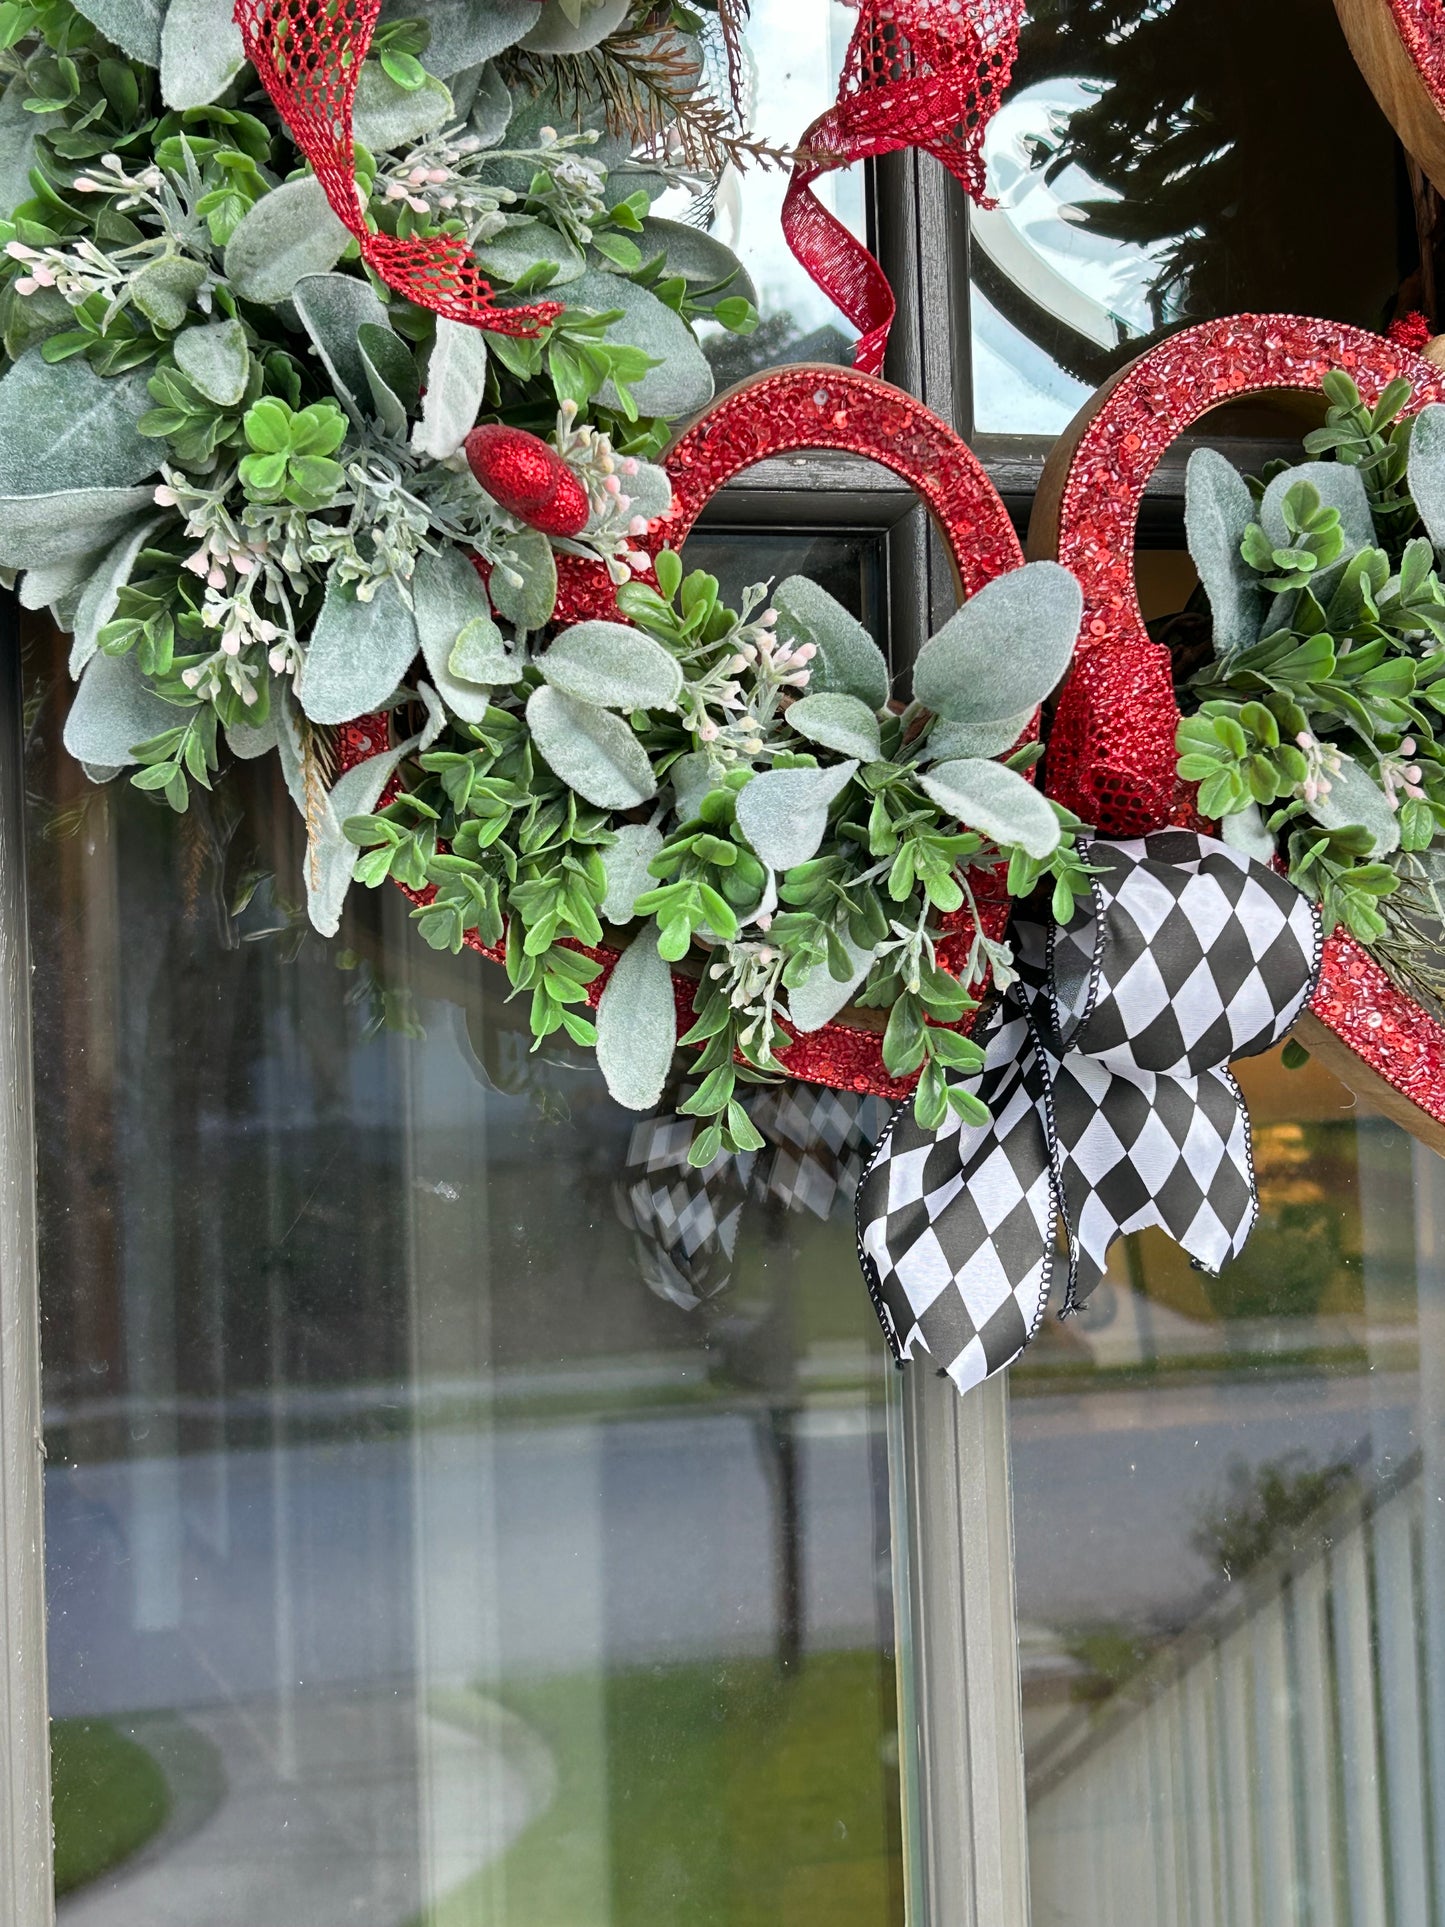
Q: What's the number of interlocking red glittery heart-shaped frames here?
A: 2